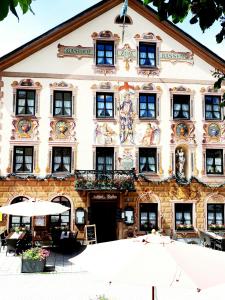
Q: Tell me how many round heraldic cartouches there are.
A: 4